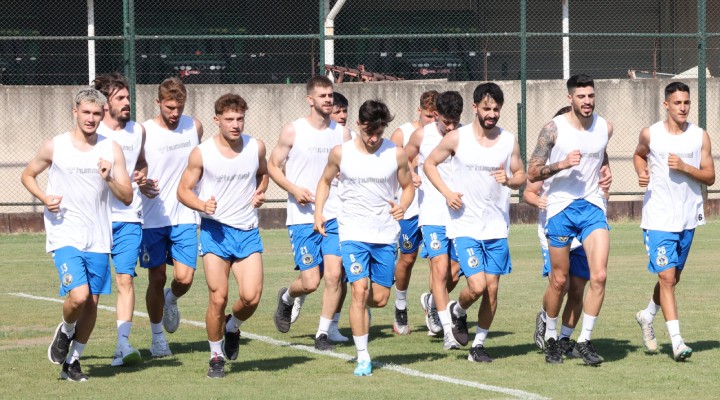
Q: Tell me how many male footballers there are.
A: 13